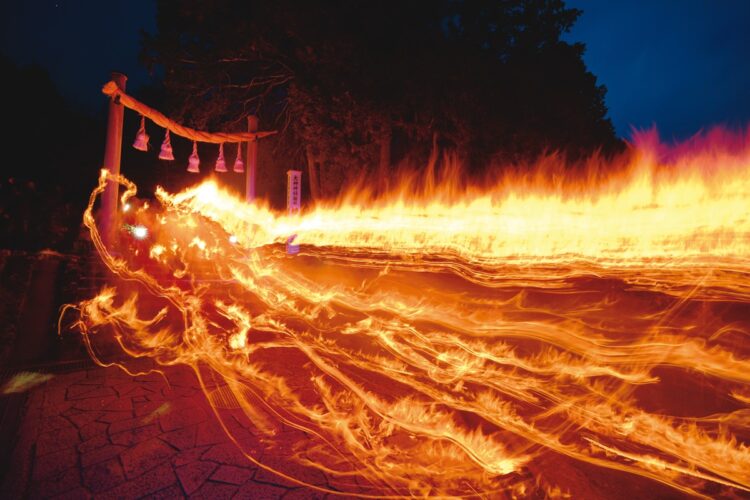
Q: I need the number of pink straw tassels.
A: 5